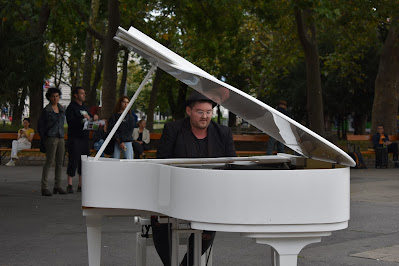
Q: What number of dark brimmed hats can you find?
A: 1